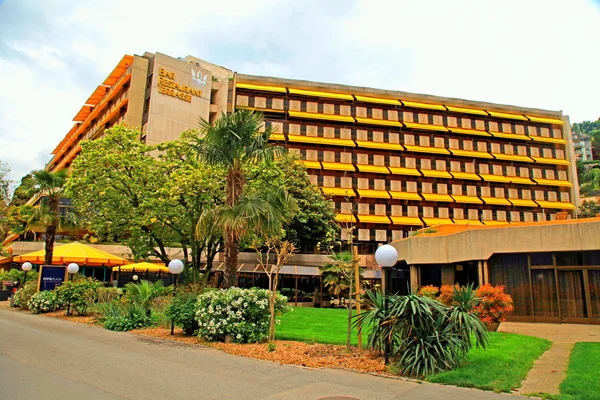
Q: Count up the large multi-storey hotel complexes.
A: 1